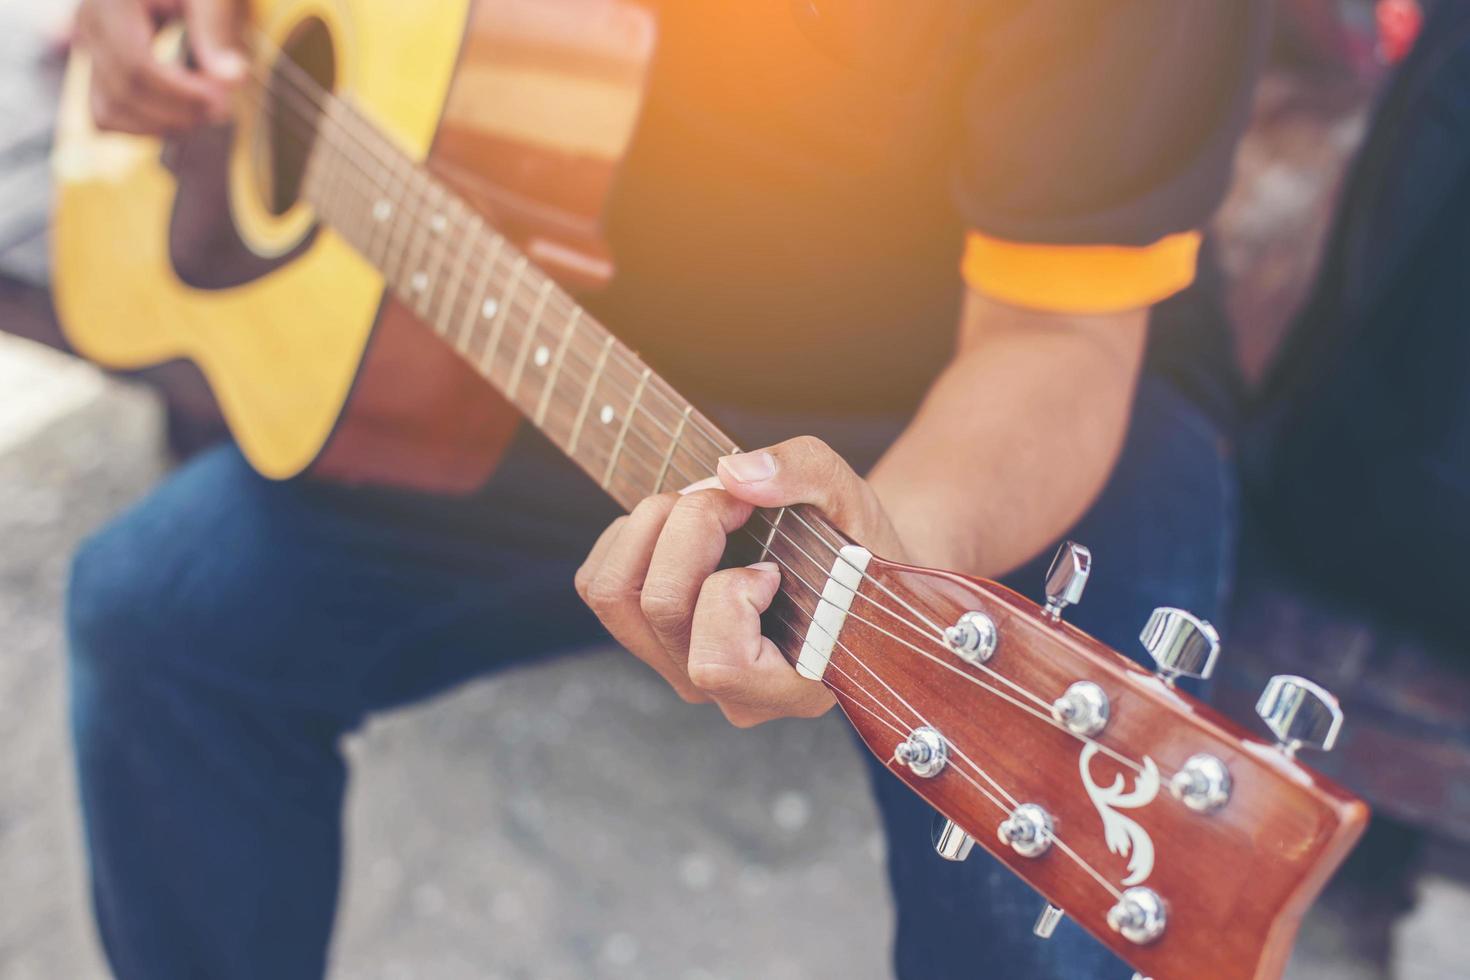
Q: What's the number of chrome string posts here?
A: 6